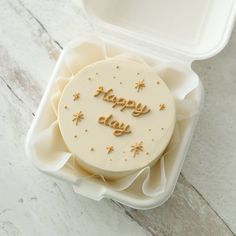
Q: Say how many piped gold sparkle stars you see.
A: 6